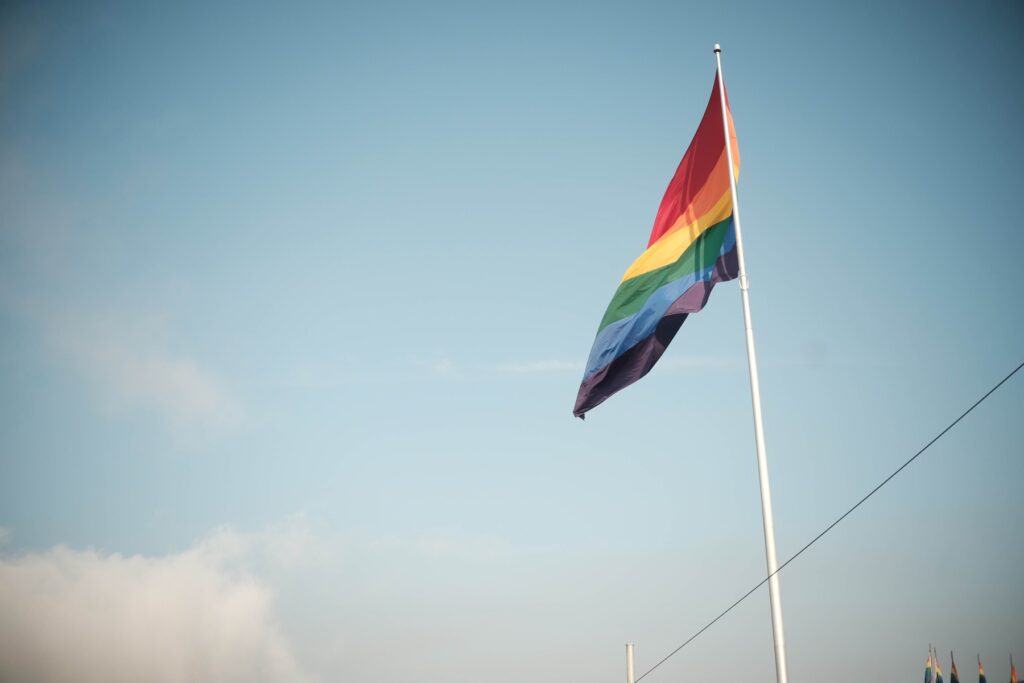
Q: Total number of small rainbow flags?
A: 5